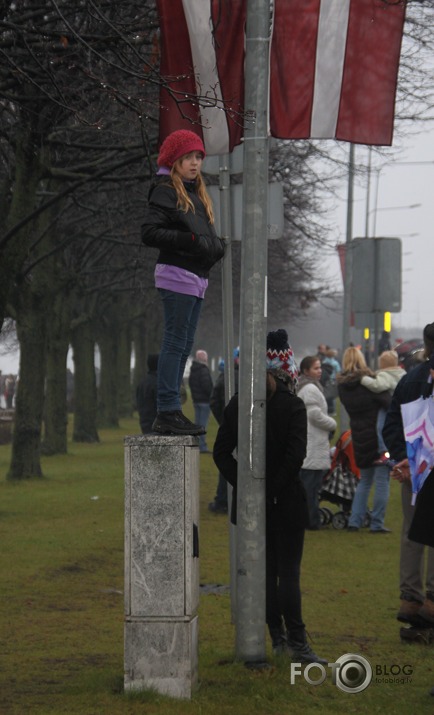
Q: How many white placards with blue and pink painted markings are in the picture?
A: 1